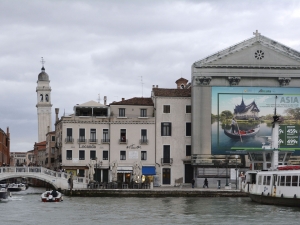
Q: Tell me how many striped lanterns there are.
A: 0